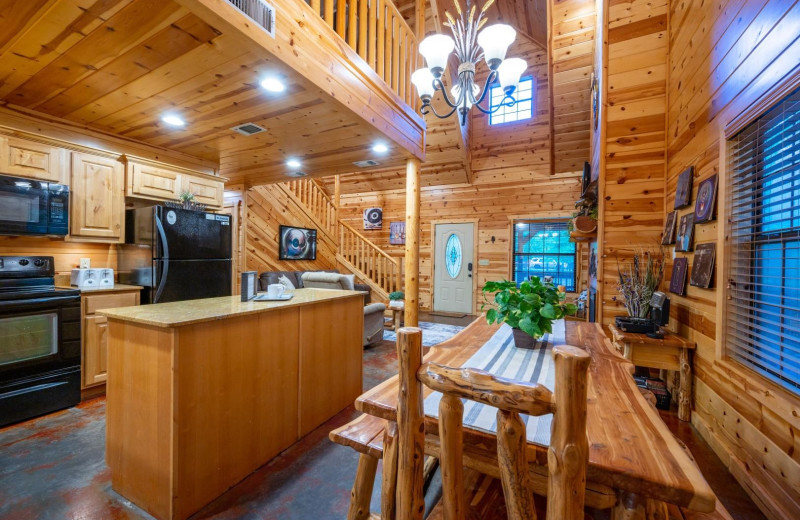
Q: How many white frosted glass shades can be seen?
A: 5